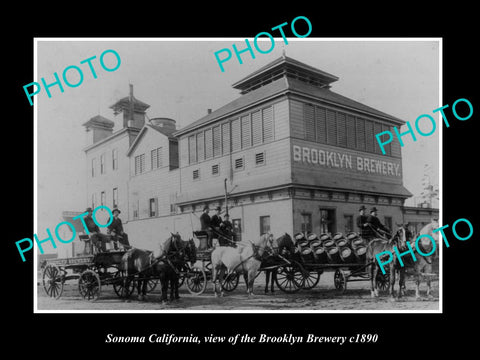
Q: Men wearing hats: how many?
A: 7